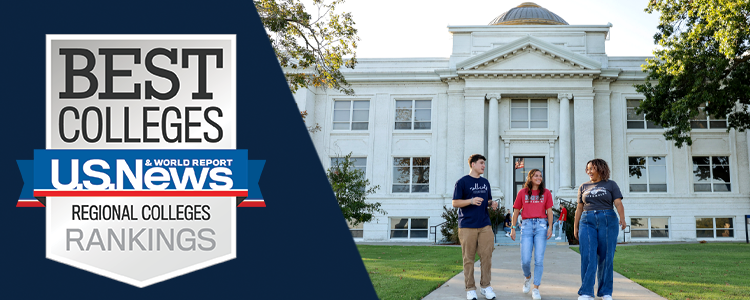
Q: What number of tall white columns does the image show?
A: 2